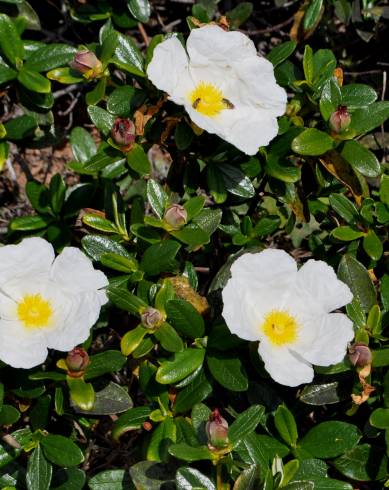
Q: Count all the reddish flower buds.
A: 8